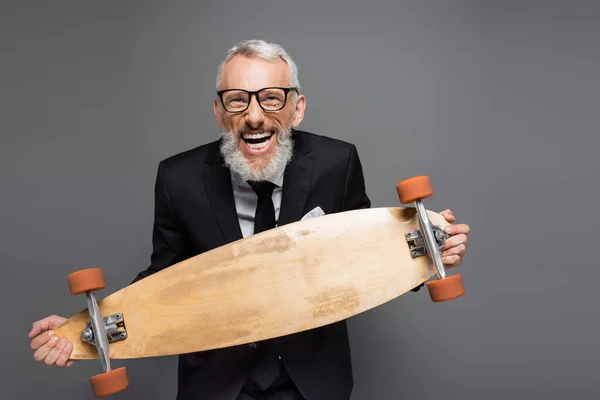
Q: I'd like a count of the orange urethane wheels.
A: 4